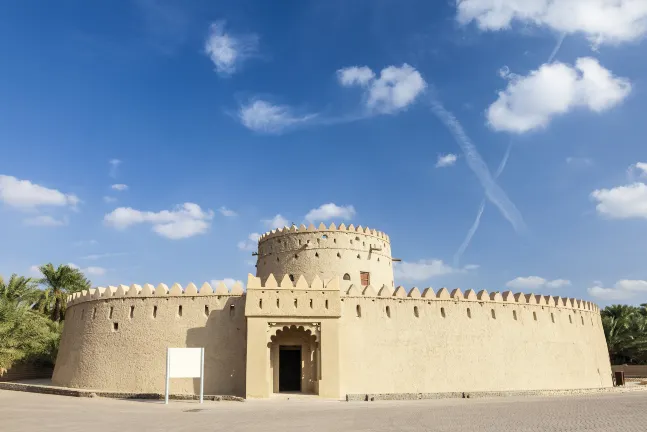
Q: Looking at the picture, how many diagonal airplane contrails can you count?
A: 2